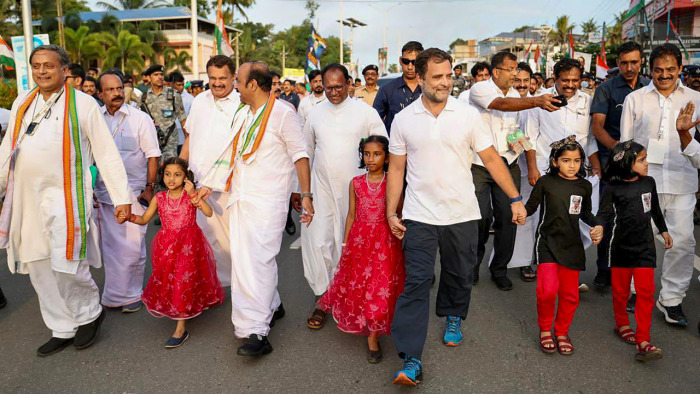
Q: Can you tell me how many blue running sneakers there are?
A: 2